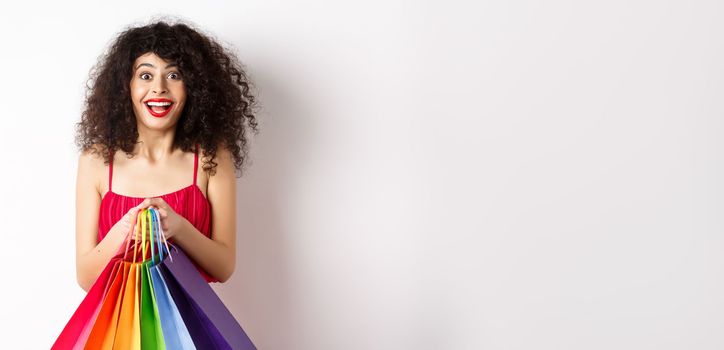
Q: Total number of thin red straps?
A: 2